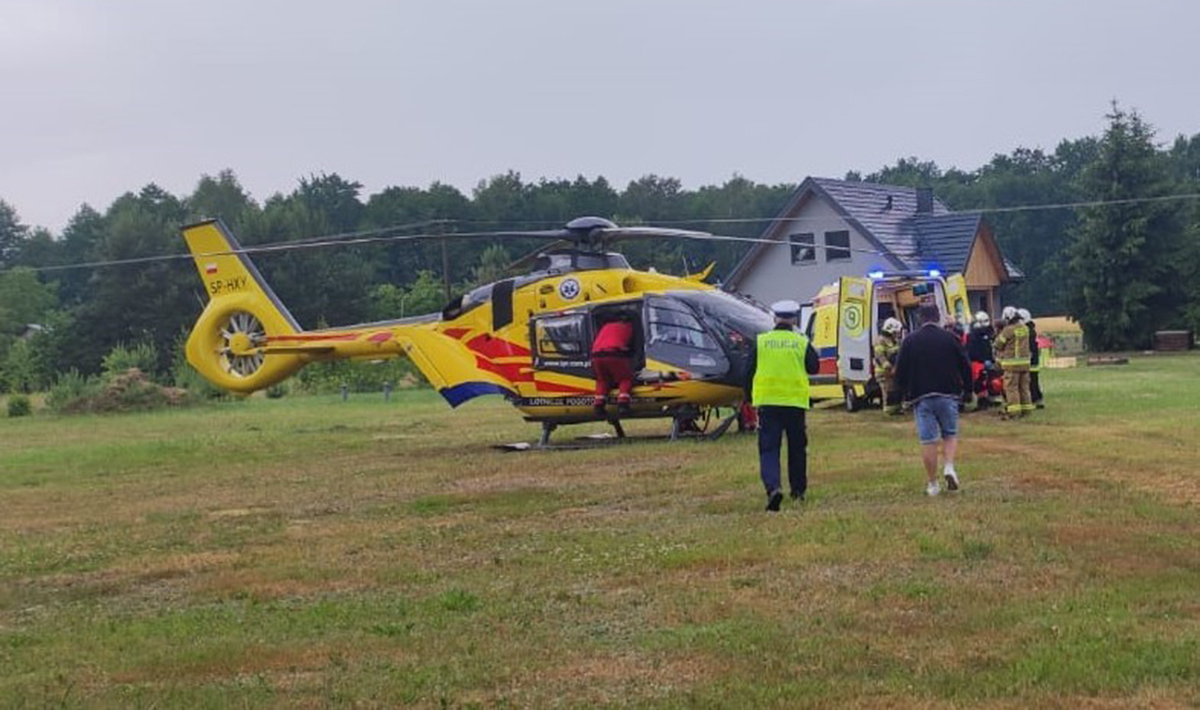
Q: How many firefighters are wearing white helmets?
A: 4